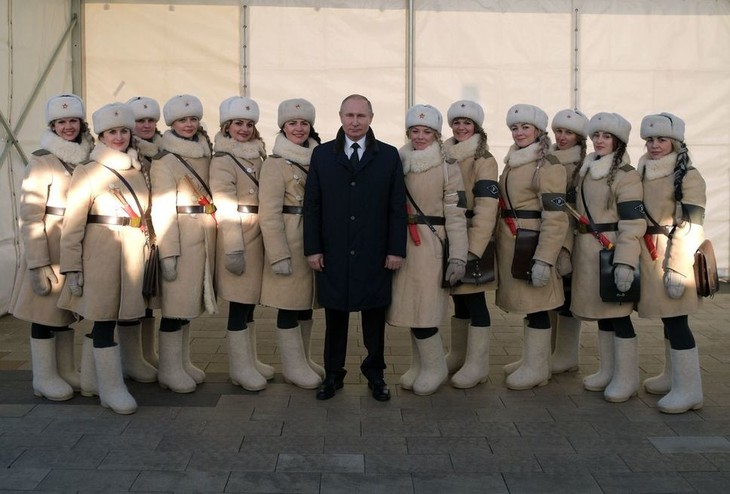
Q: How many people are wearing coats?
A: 13